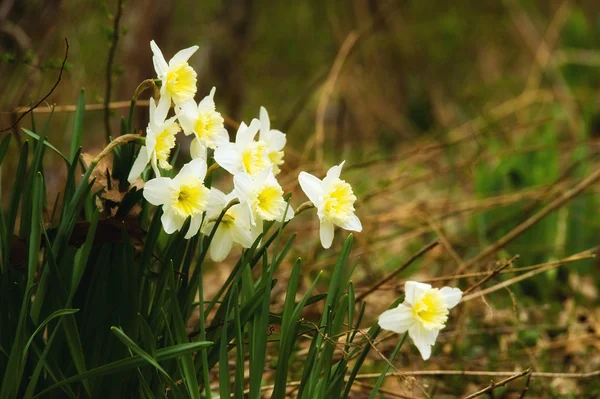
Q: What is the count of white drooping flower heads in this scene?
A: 10